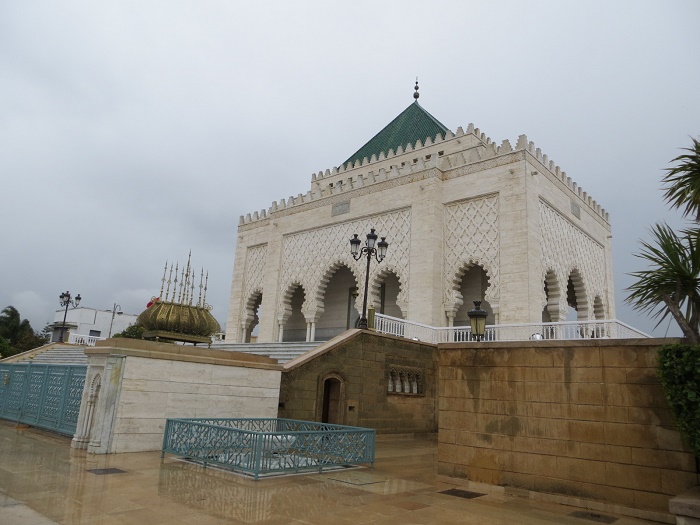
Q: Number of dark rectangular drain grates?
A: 3